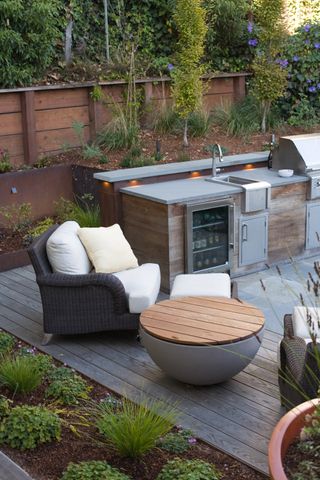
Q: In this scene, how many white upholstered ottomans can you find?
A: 1